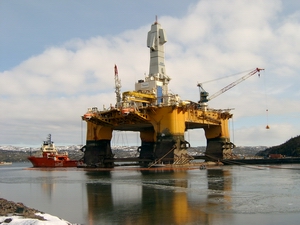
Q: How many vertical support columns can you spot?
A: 4